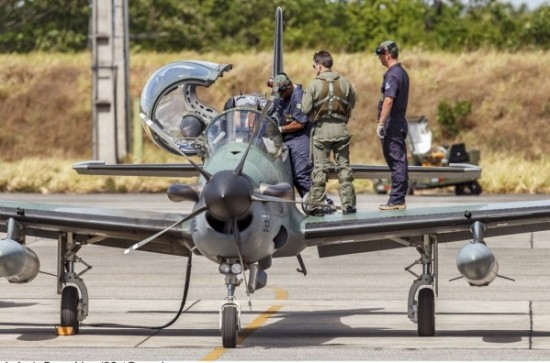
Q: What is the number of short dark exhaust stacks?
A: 2